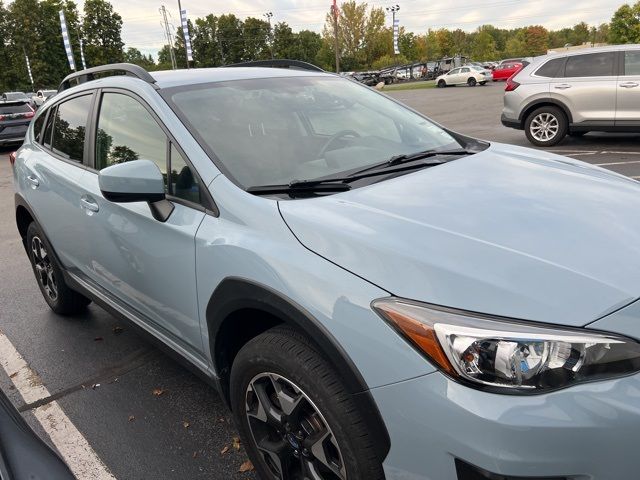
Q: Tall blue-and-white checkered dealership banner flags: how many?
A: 5